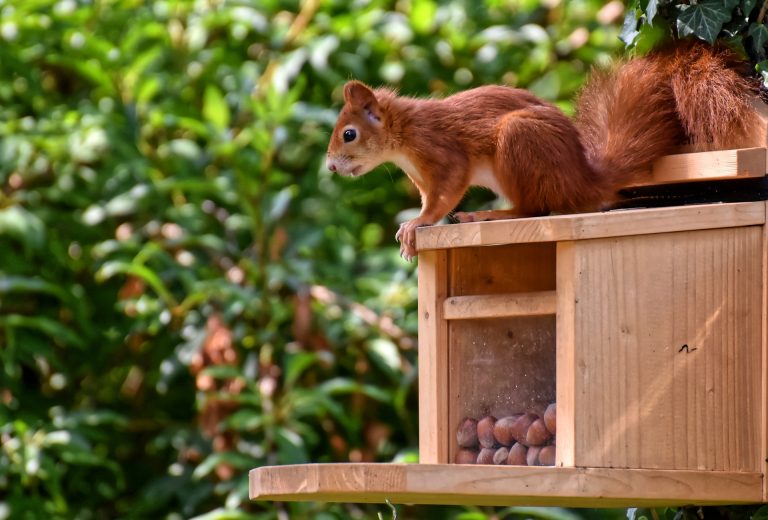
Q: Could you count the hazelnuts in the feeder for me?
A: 12